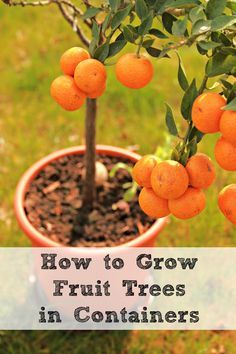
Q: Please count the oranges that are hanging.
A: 13